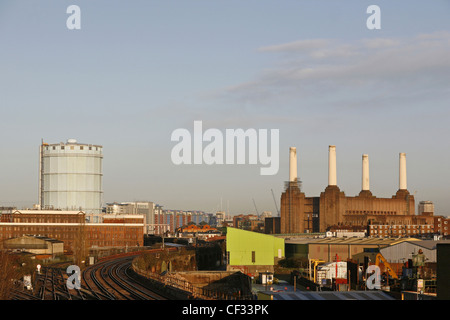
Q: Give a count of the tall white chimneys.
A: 4